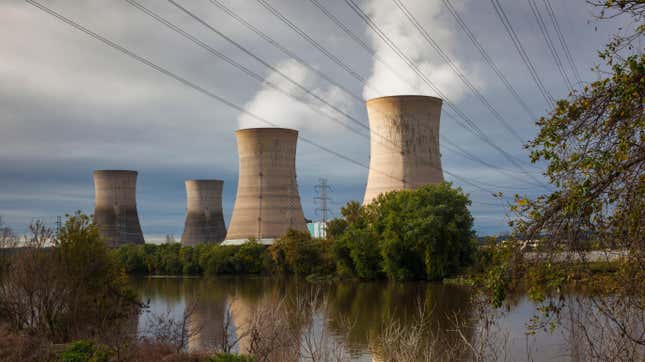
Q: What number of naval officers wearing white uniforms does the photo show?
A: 0